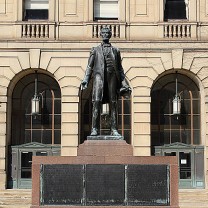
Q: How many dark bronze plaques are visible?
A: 3